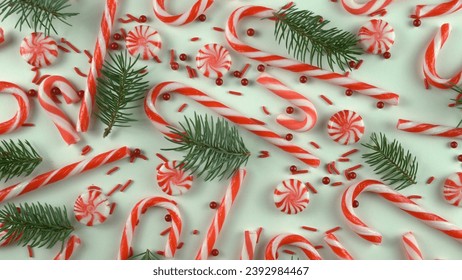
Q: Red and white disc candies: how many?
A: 9